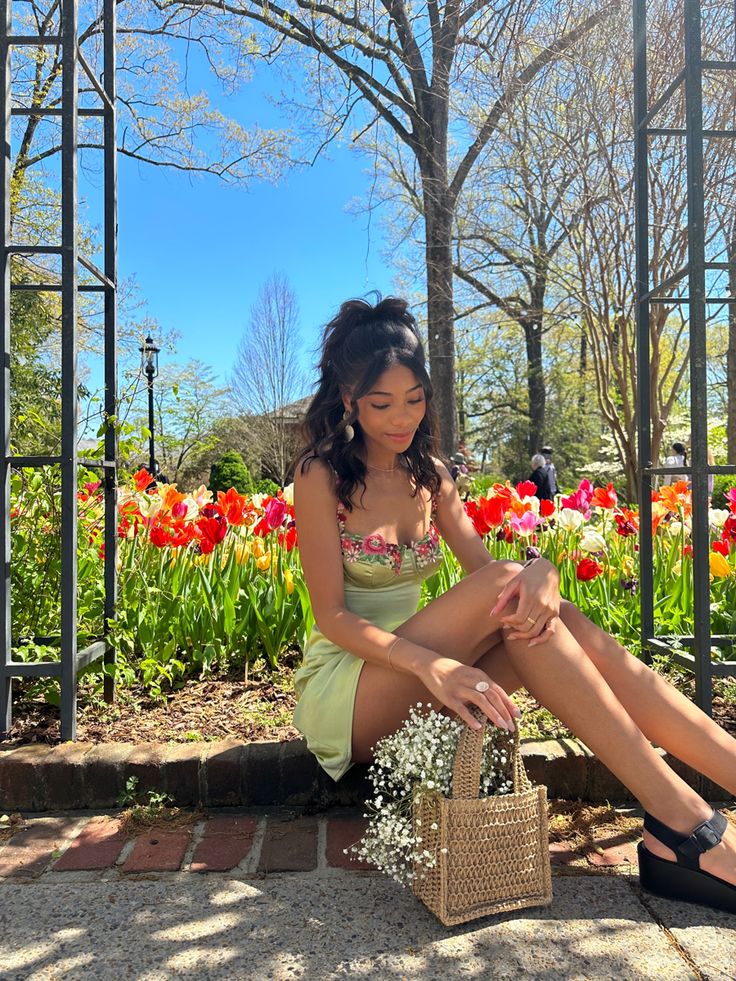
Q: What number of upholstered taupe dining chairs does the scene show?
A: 0